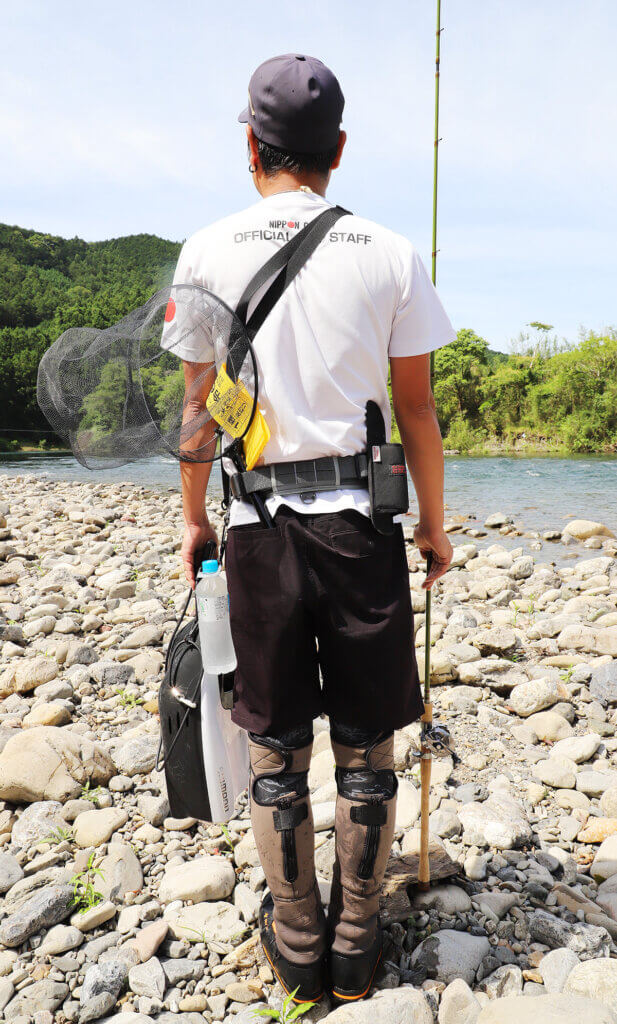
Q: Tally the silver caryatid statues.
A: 0